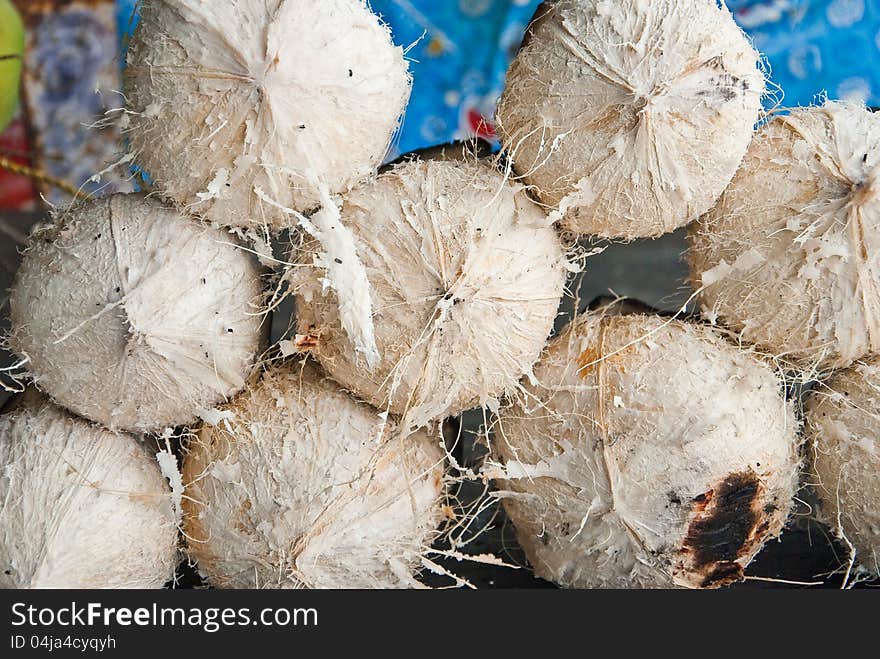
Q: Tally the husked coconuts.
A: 9